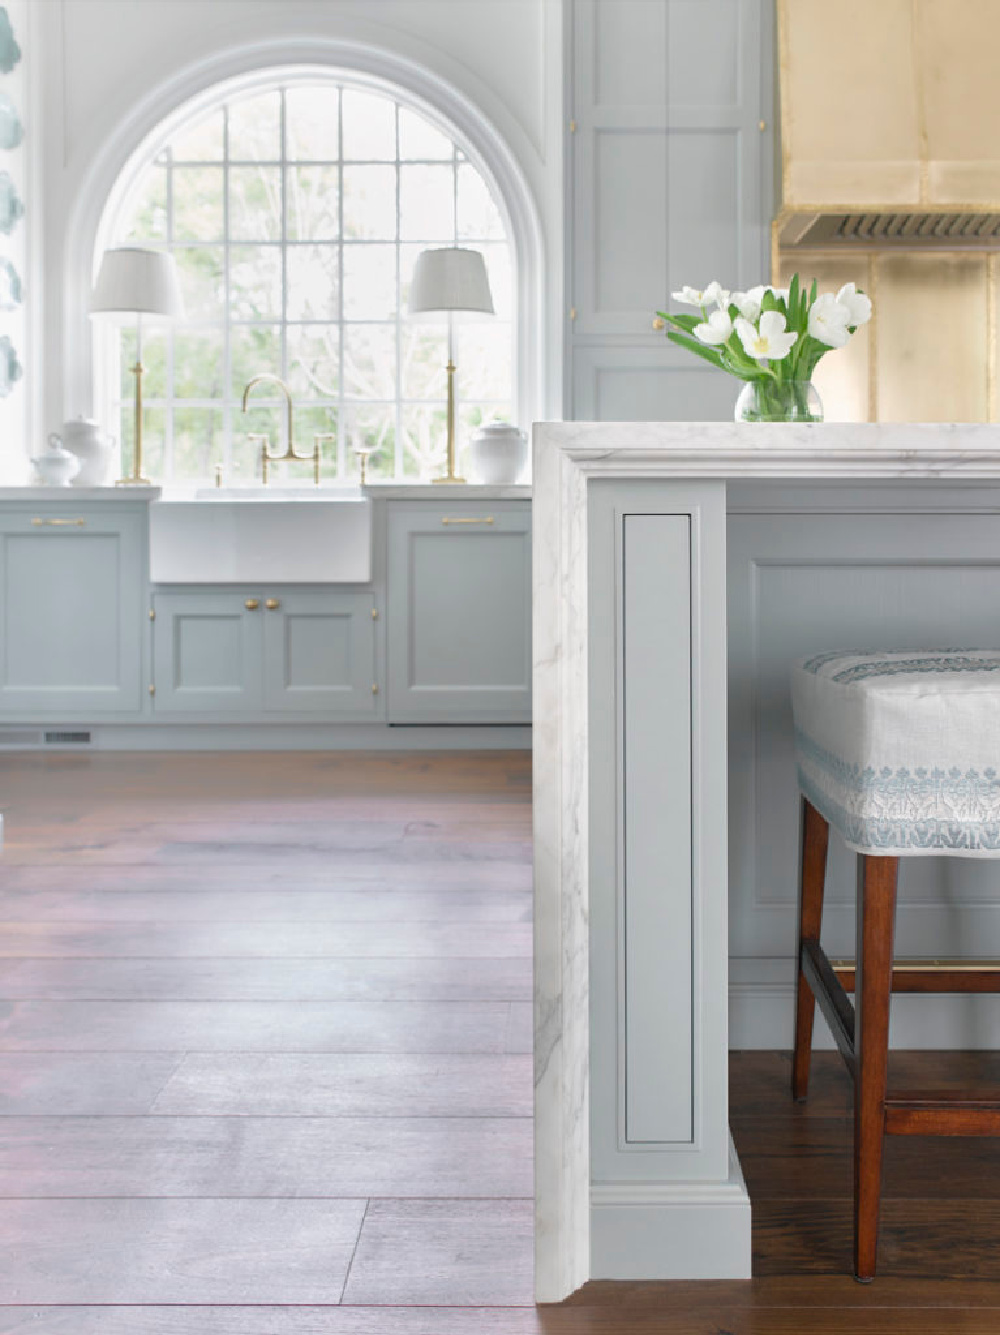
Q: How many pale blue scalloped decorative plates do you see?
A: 5